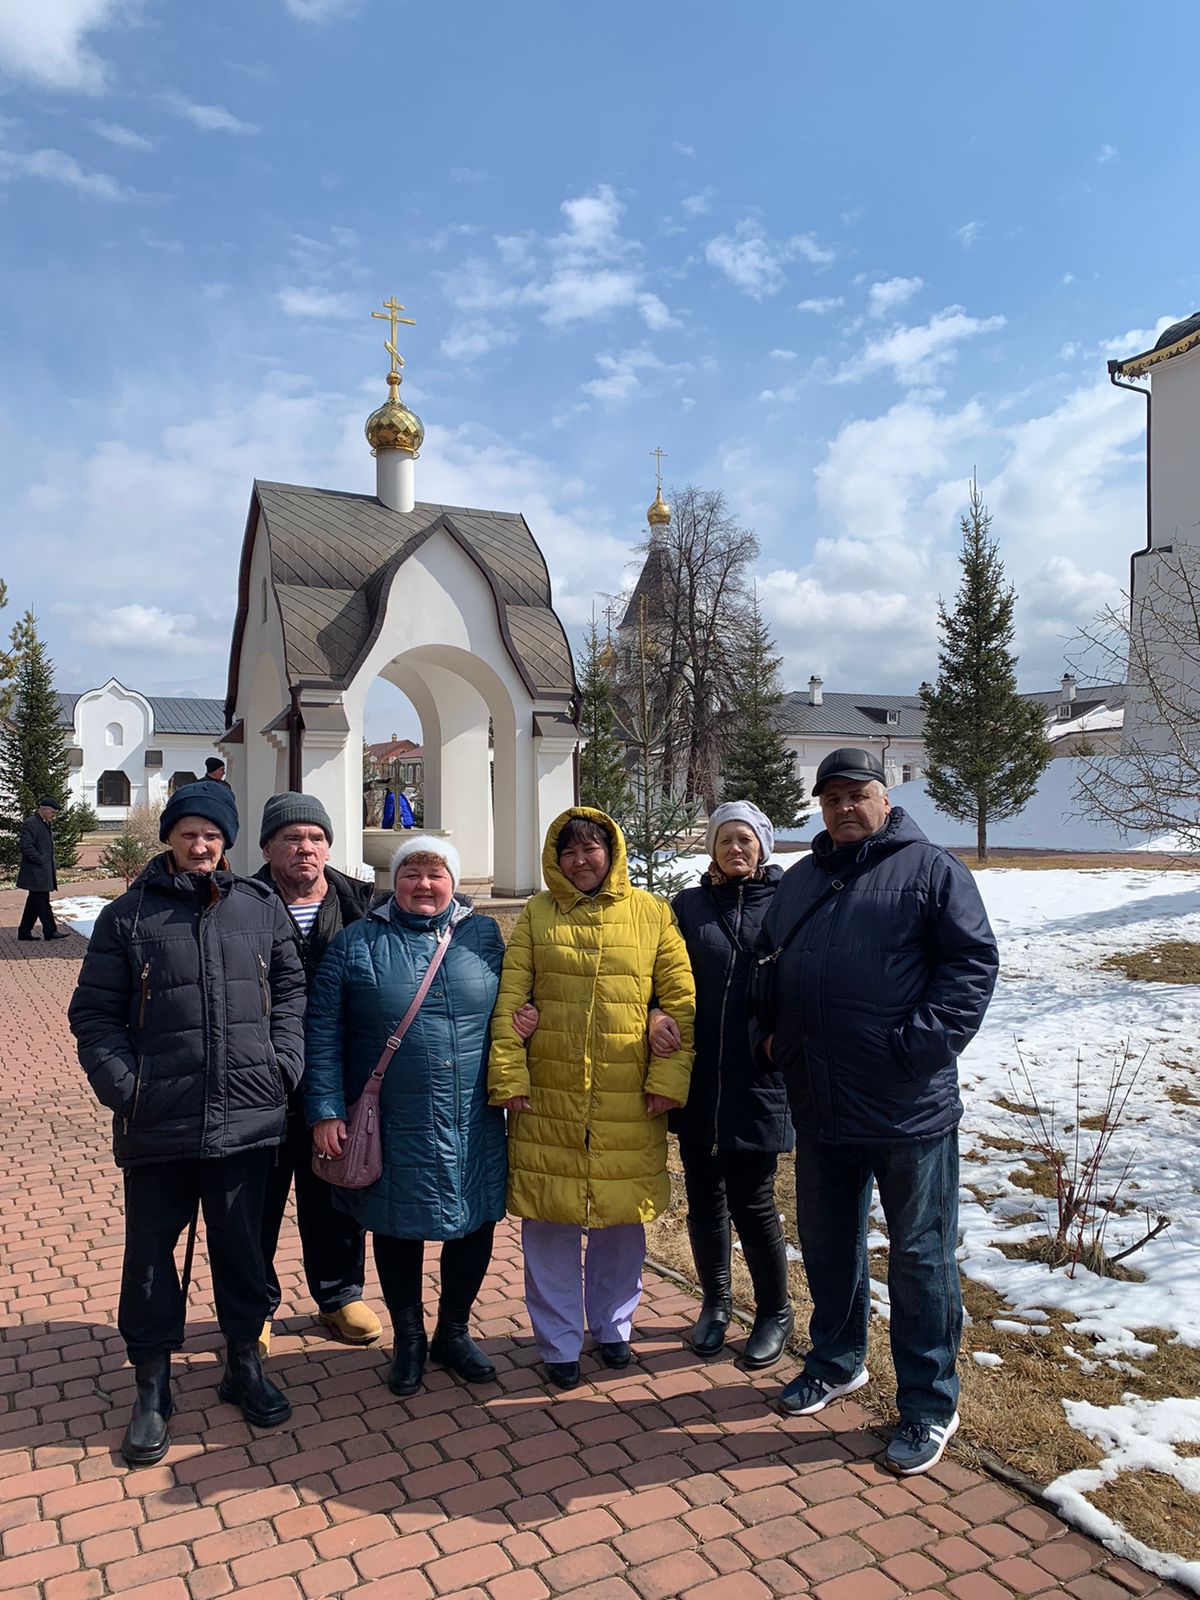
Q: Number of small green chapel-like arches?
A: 0